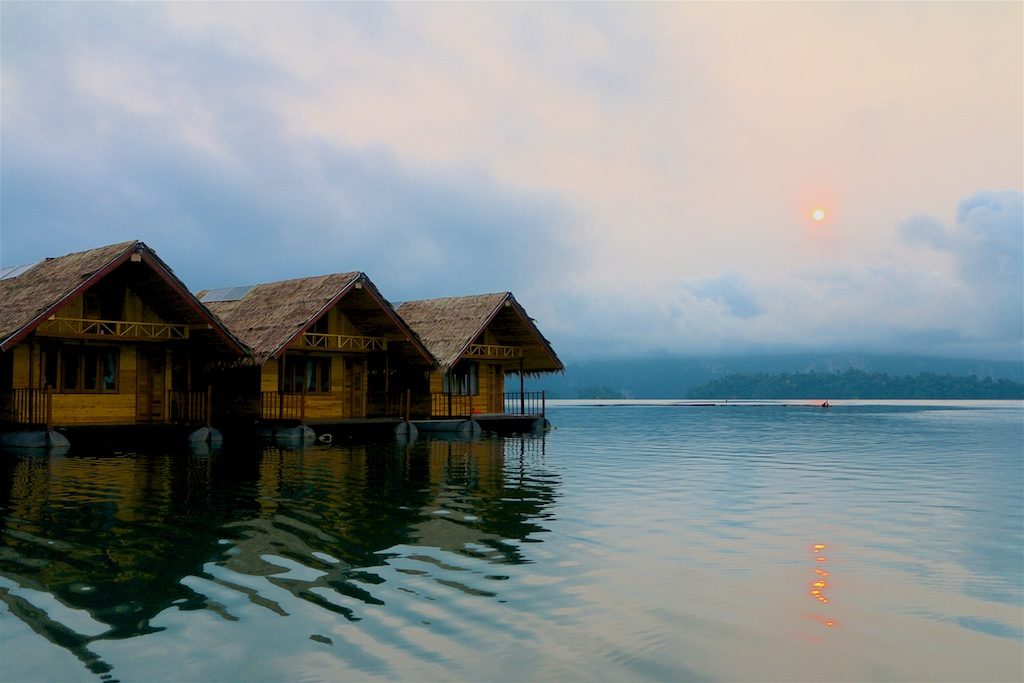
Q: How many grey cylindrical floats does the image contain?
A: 6